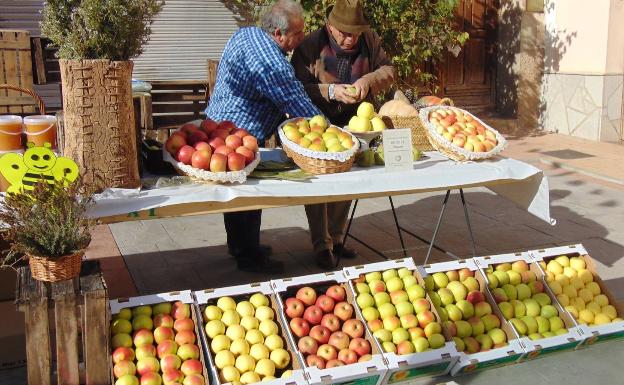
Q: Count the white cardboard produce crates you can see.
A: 7